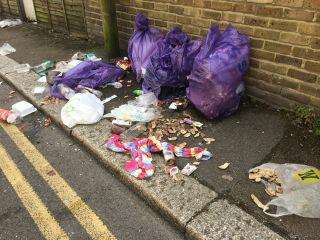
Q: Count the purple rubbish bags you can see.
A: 4